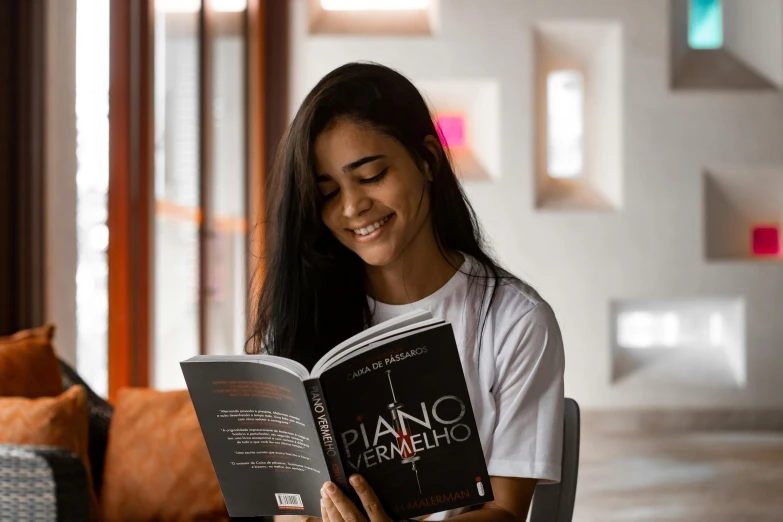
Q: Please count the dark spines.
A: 1